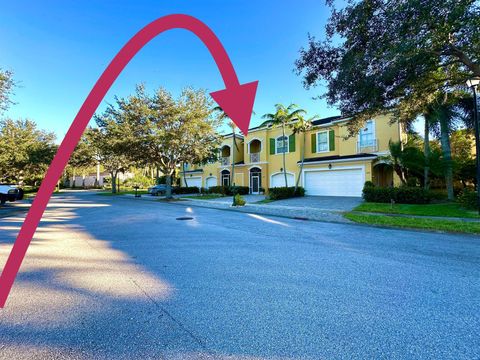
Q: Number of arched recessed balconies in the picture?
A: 2